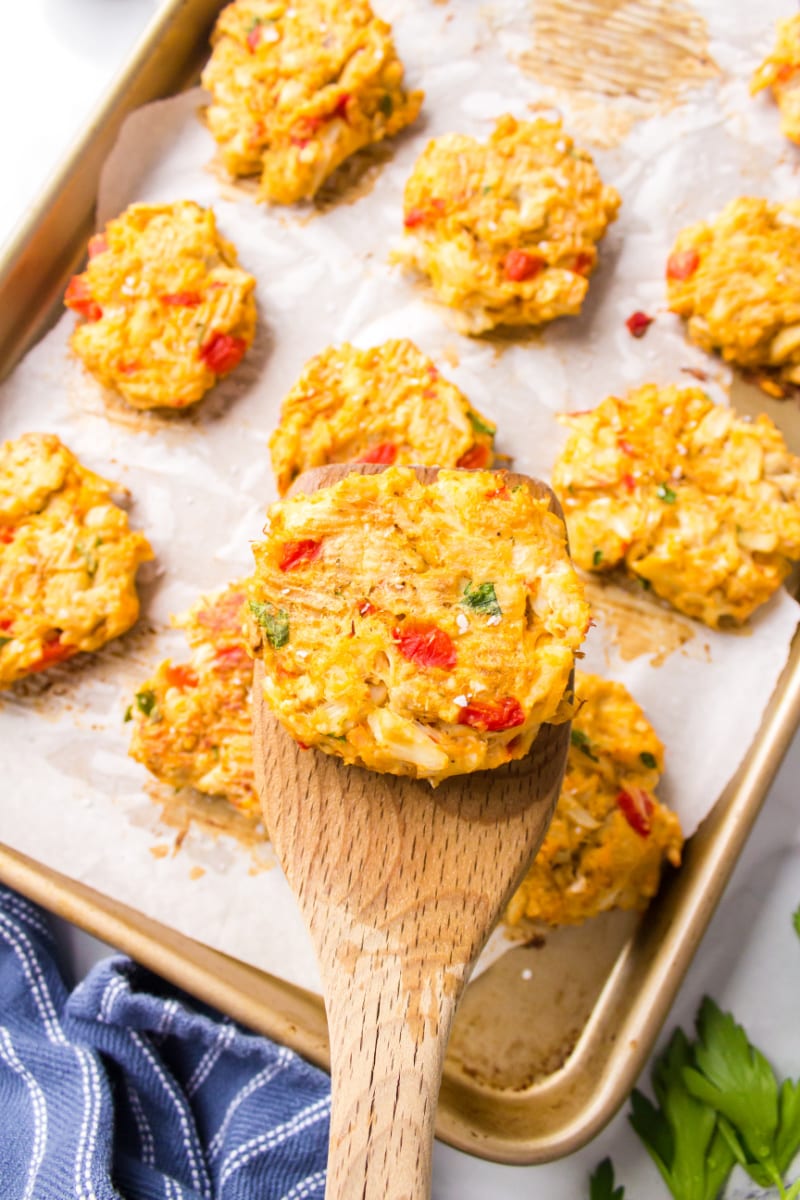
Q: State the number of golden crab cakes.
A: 11